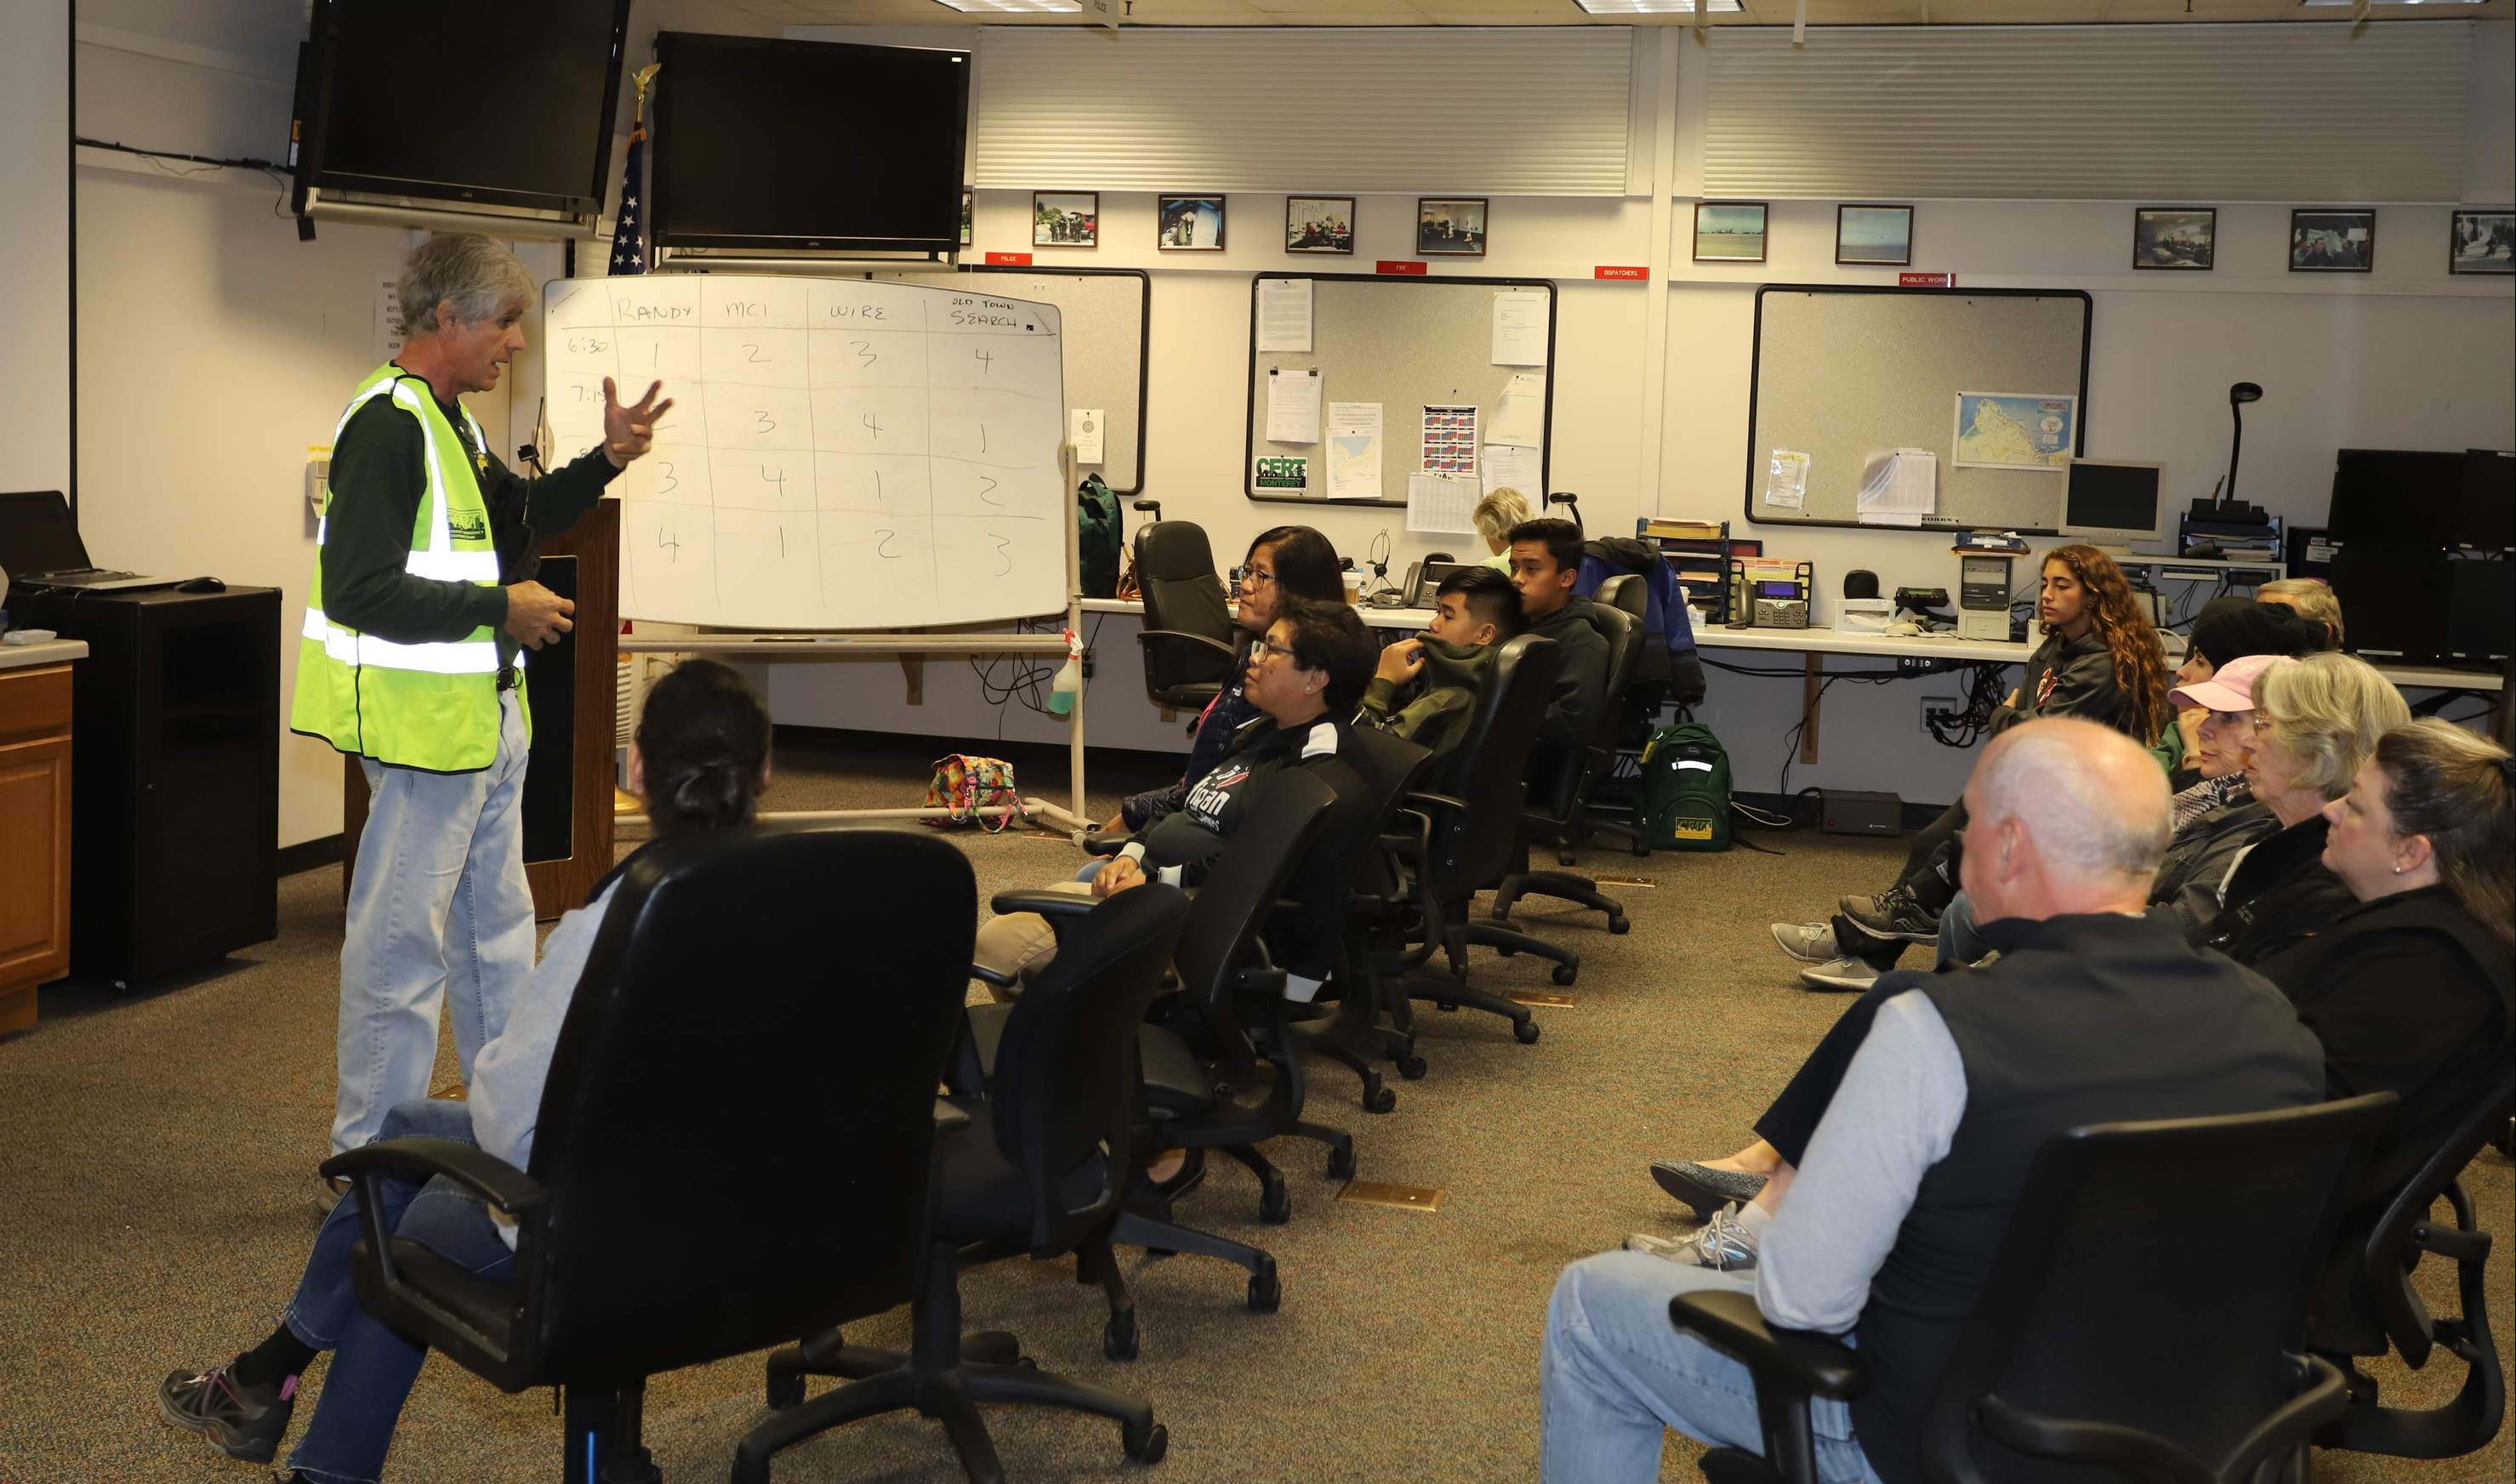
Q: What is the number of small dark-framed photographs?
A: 10